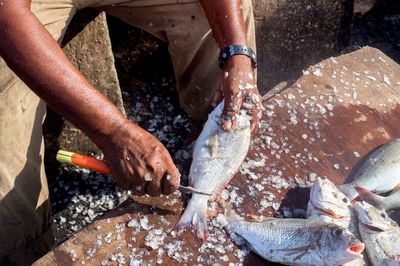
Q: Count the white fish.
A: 6